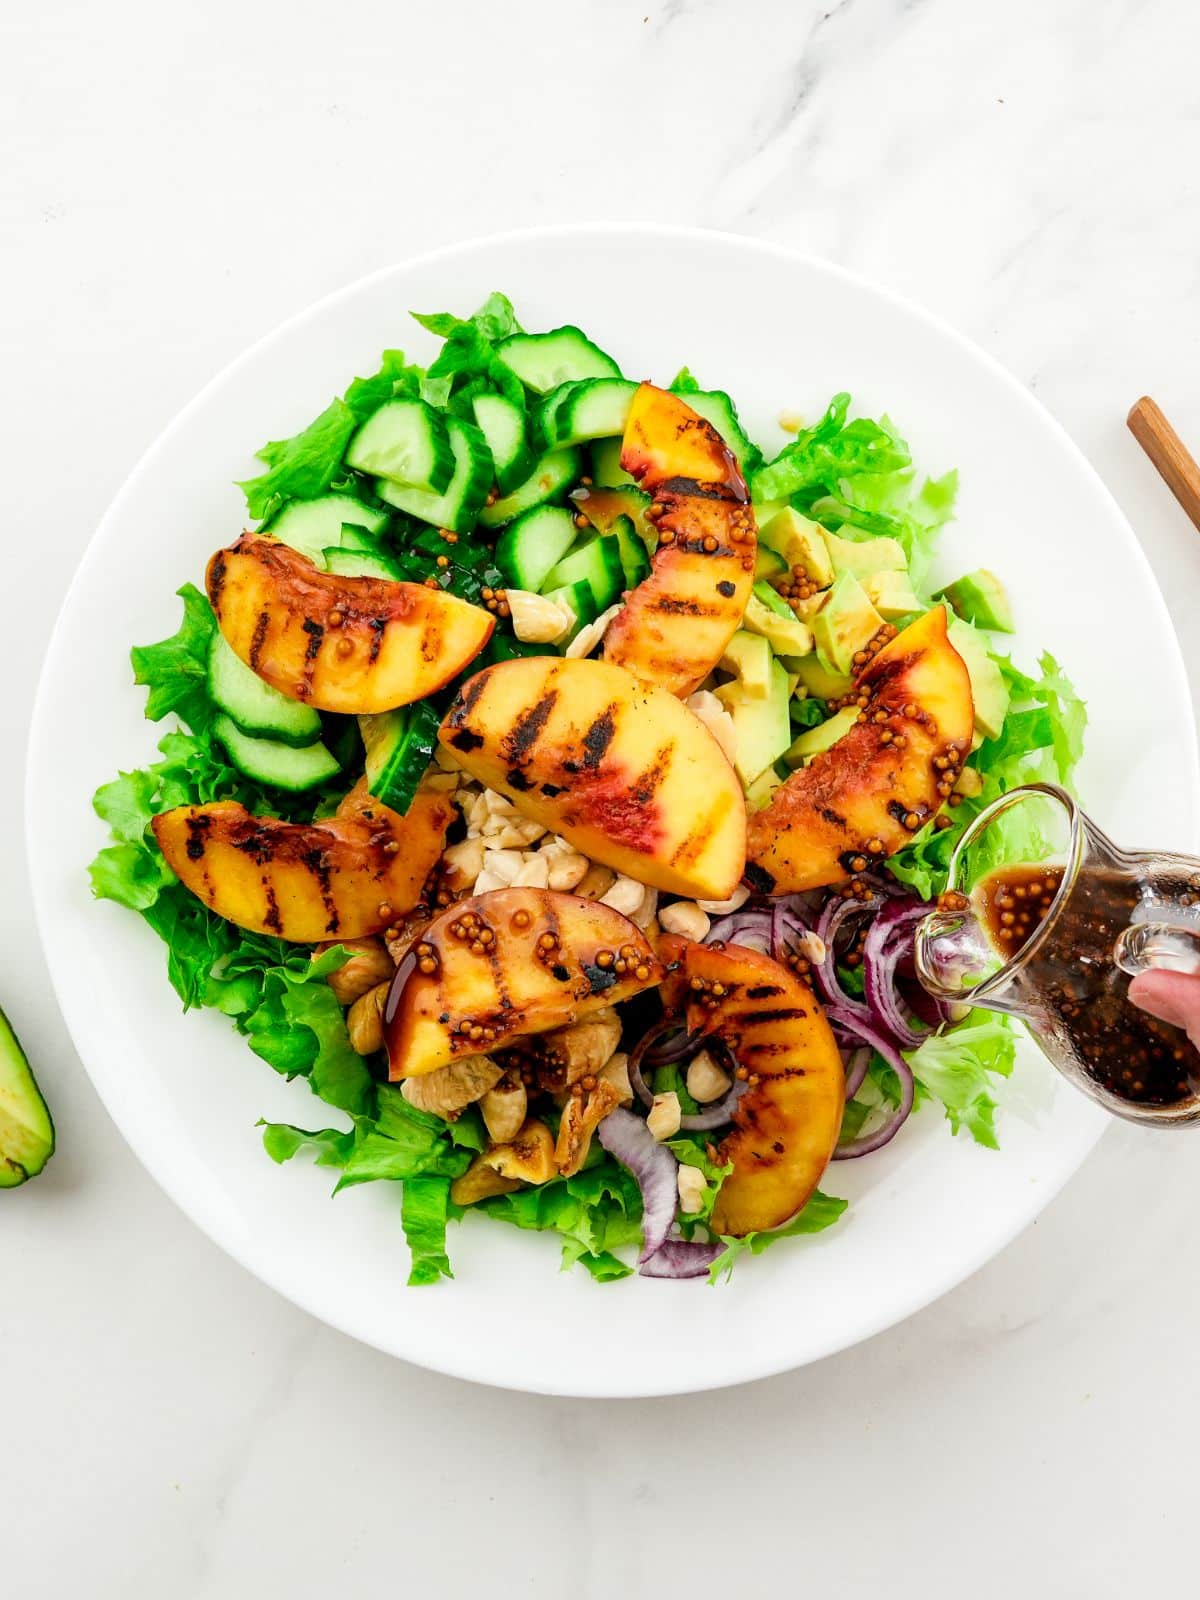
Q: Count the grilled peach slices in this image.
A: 7